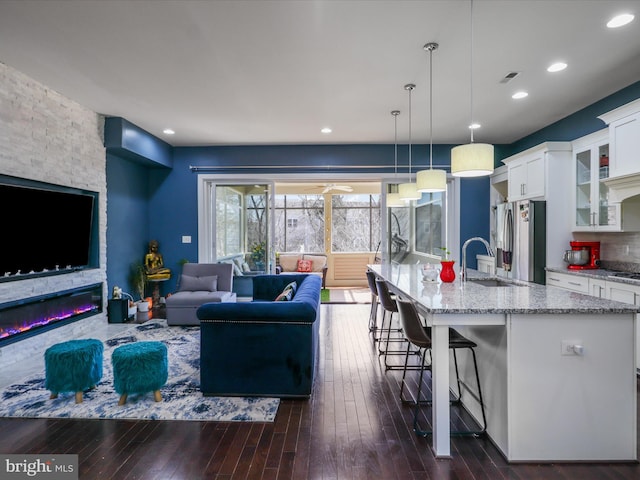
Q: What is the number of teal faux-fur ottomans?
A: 2